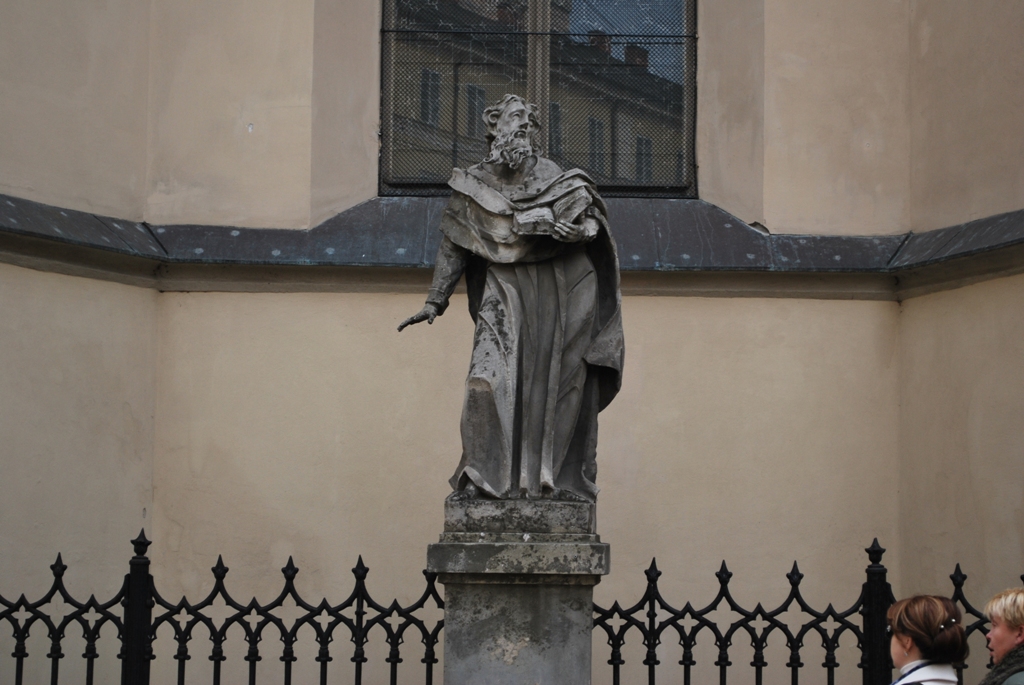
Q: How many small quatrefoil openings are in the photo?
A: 10